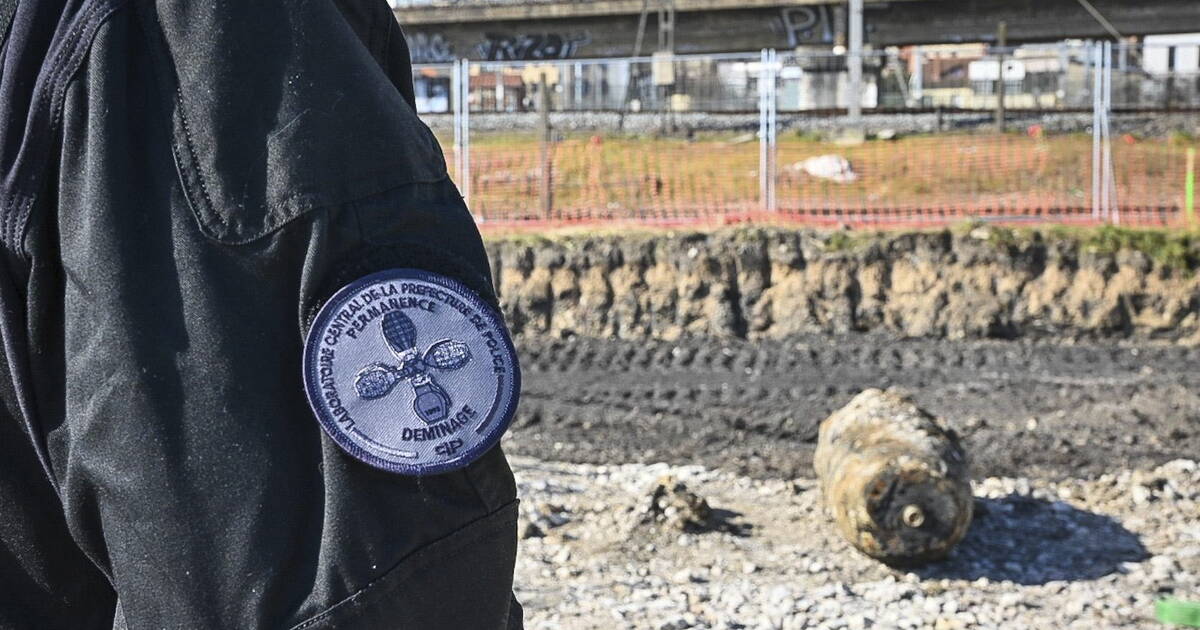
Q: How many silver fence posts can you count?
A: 6